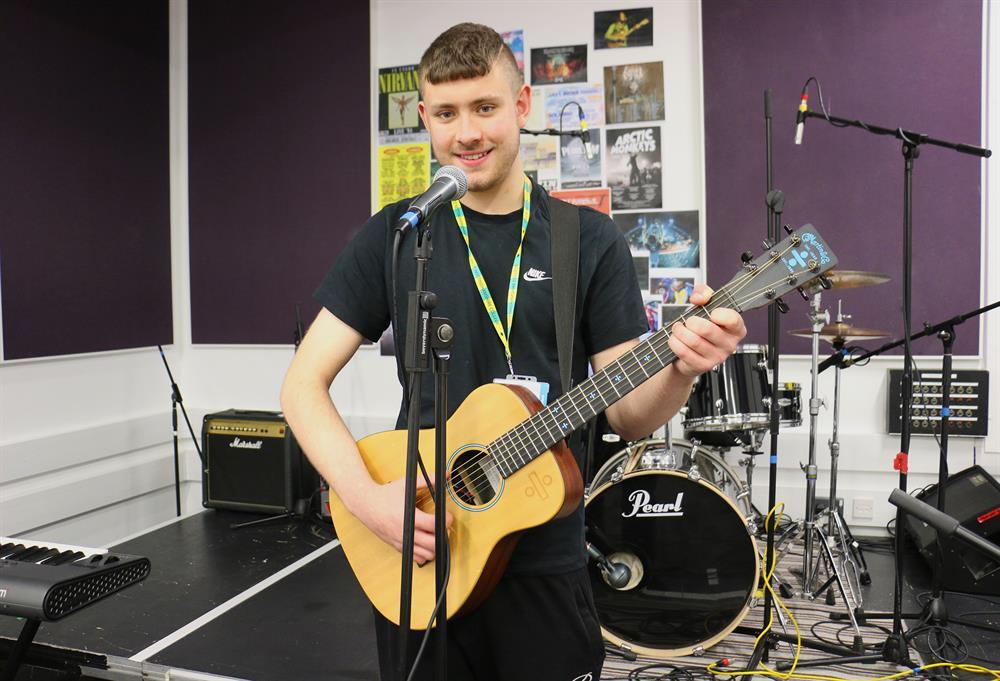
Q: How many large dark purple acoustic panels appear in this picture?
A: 3